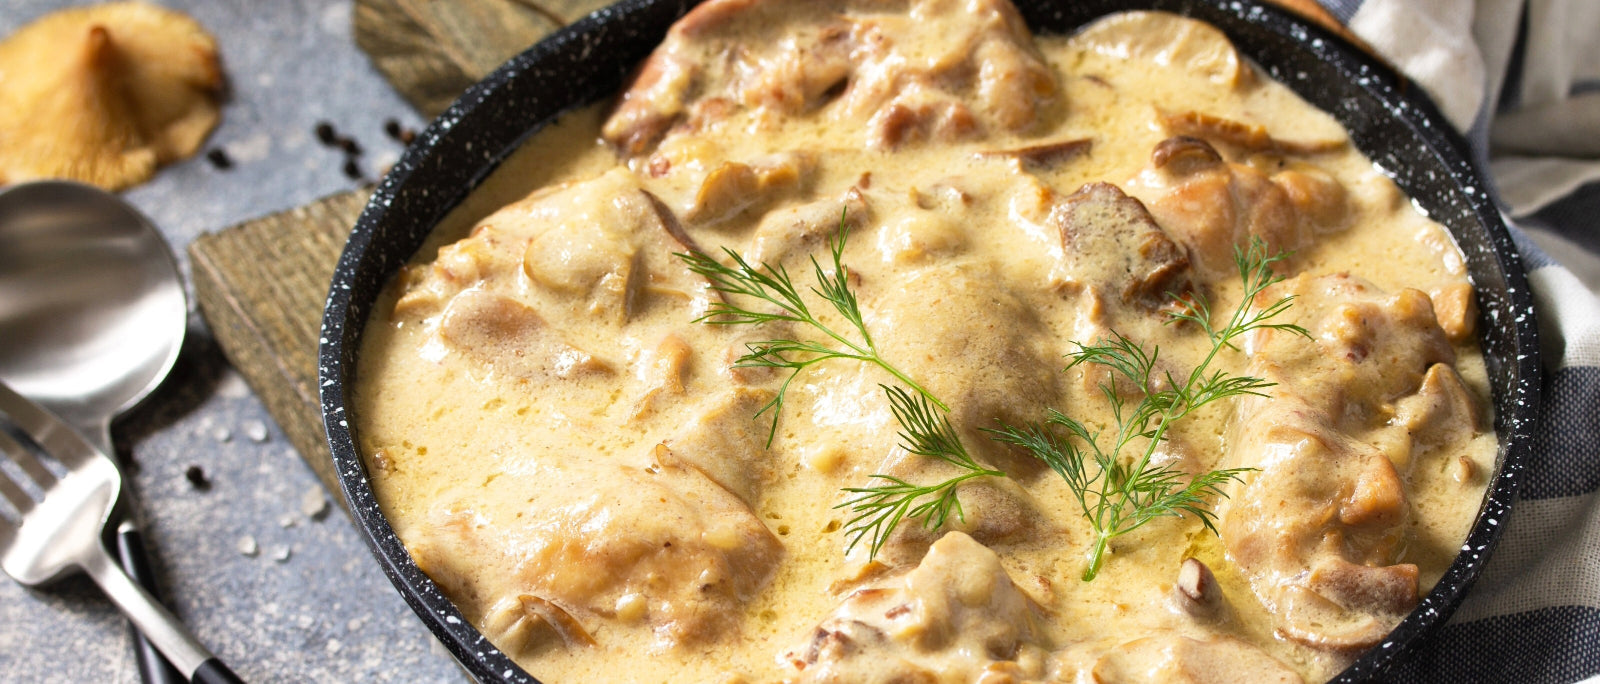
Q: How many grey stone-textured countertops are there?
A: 1